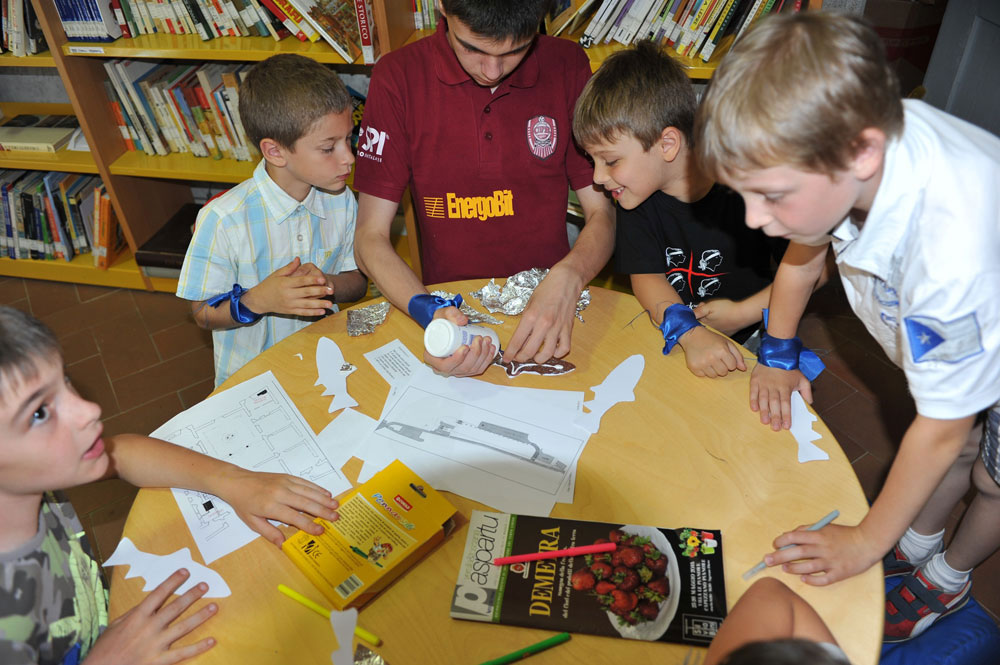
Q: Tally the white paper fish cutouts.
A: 5